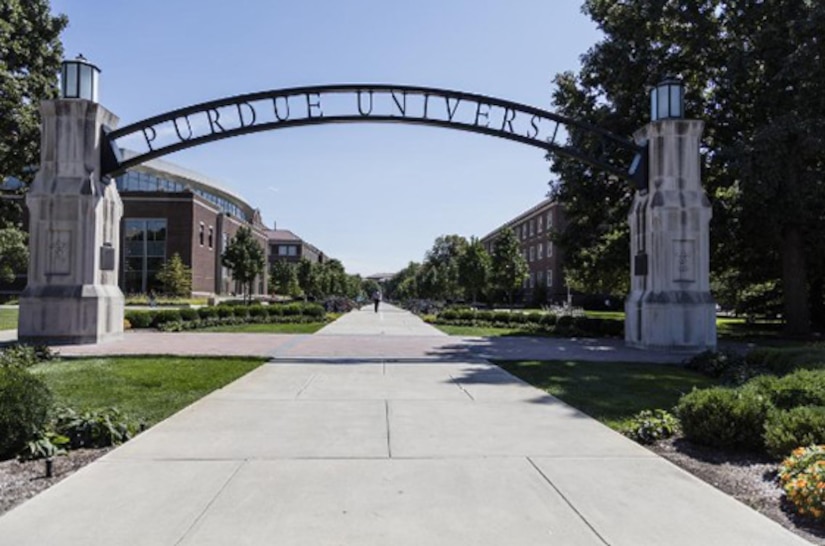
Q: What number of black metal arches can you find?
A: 1